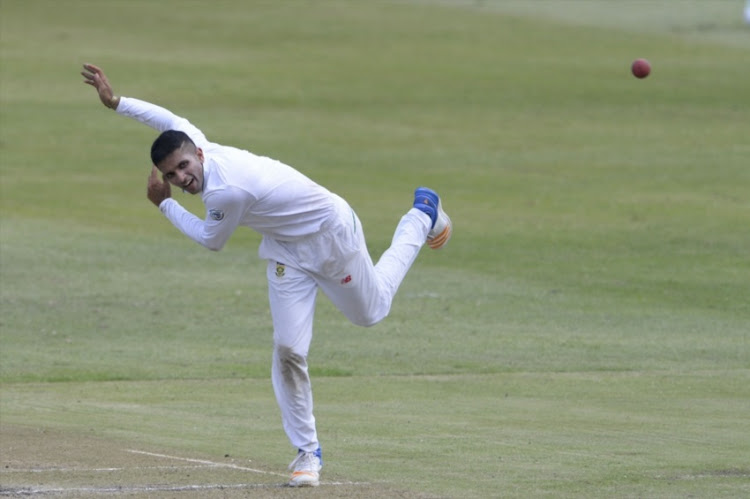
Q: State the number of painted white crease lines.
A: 3